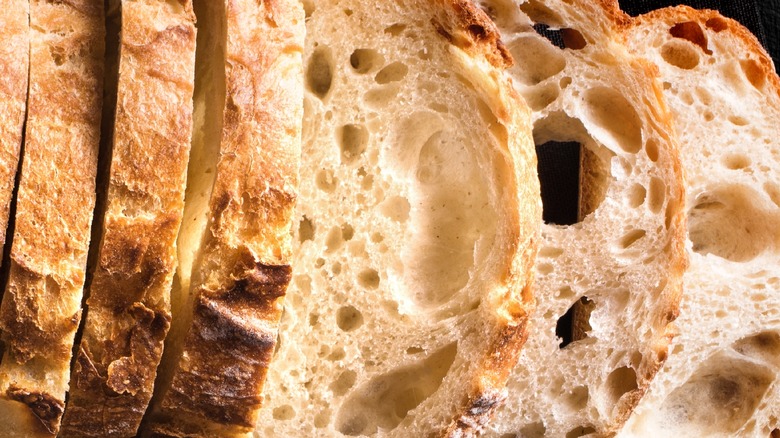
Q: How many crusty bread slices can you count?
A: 7